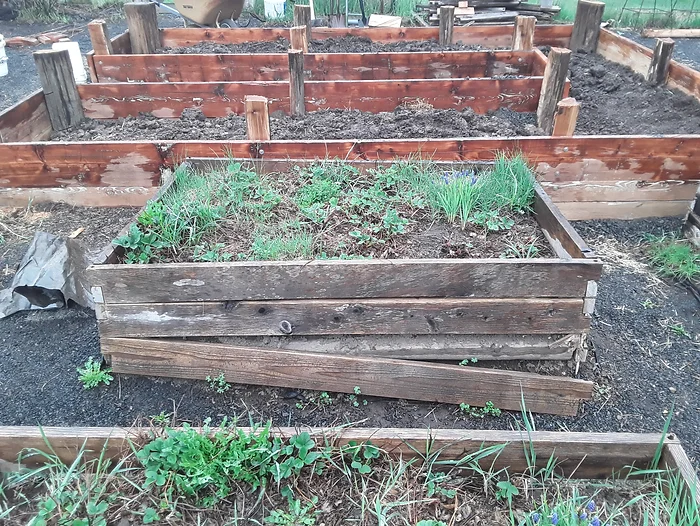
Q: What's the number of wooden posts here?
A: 13